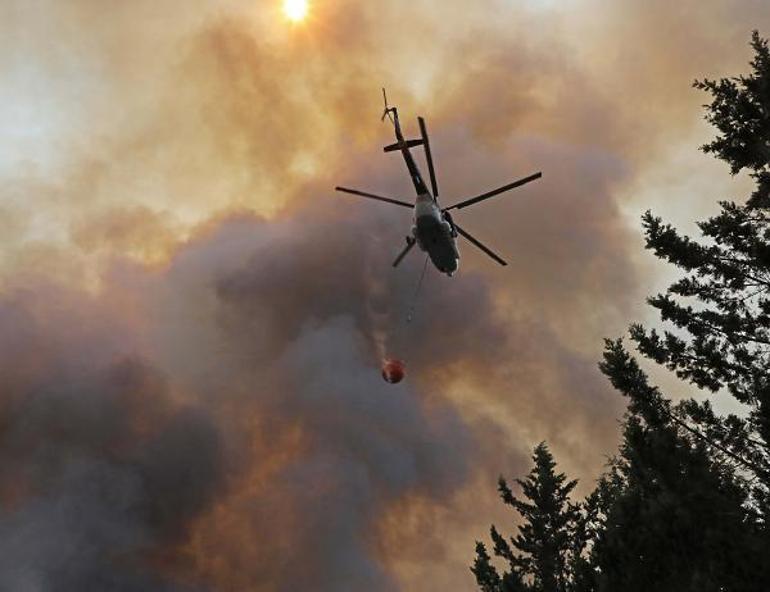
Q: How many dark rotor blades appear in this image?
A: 5